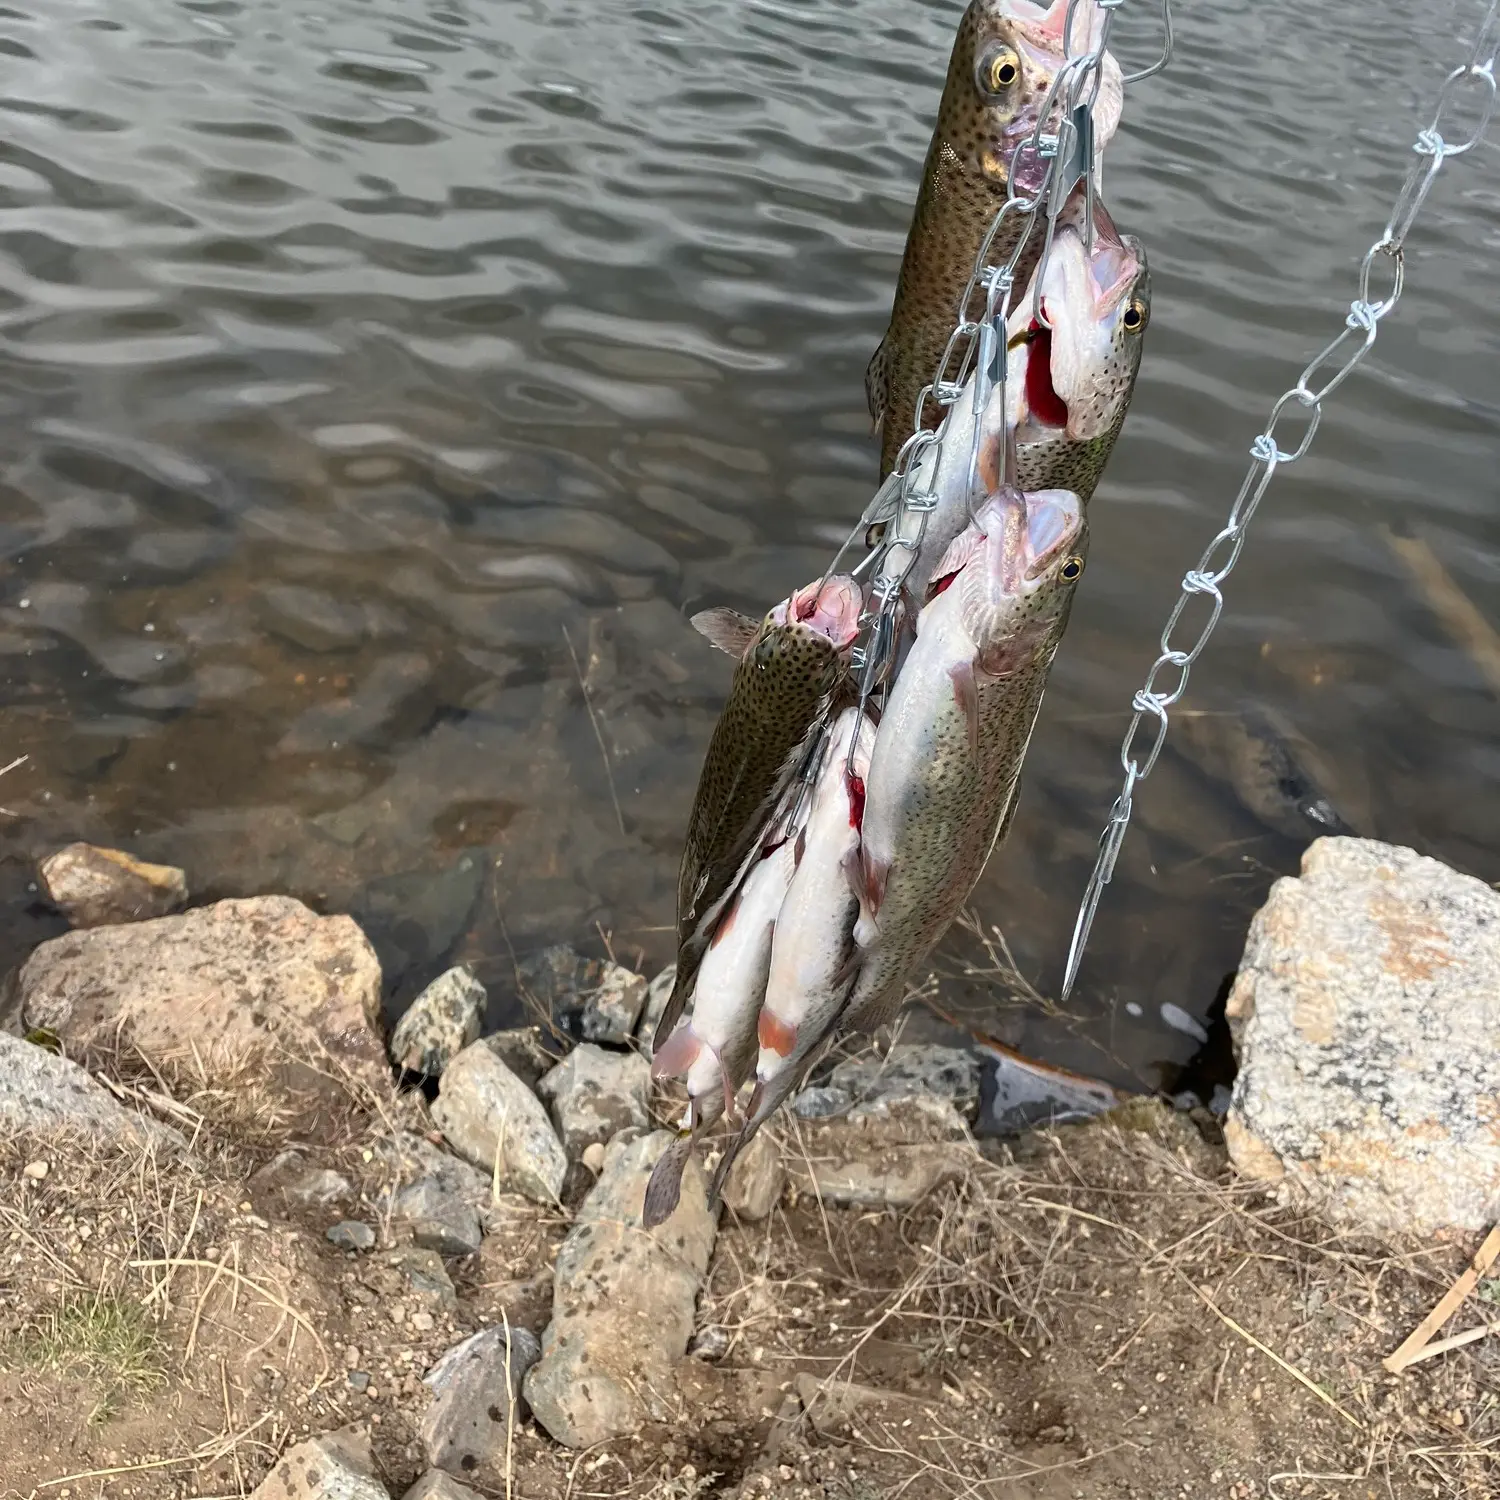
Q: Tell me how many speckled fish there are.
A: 6